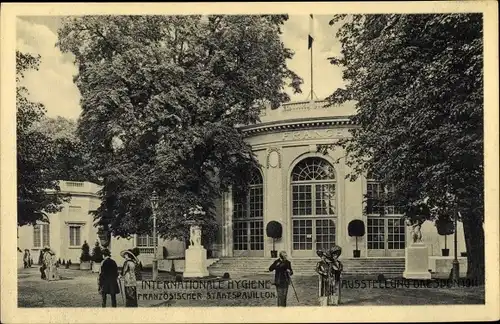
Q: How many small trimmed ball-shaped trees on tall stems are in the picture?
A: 3